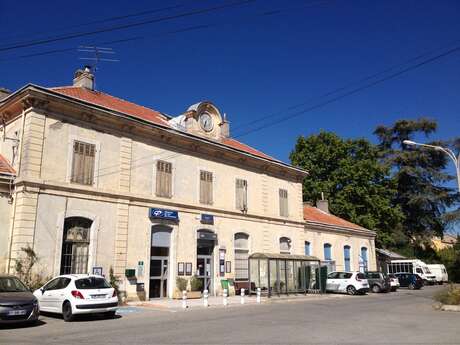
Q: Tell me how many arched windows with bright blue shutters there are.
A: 4